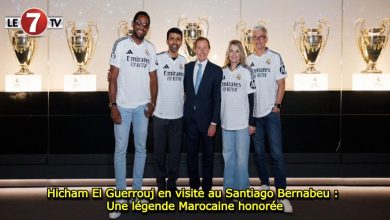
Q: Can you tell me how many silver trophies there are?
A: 7